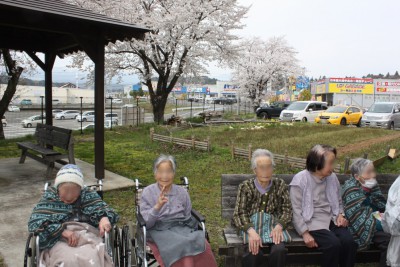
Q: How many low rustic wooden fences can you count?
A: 2